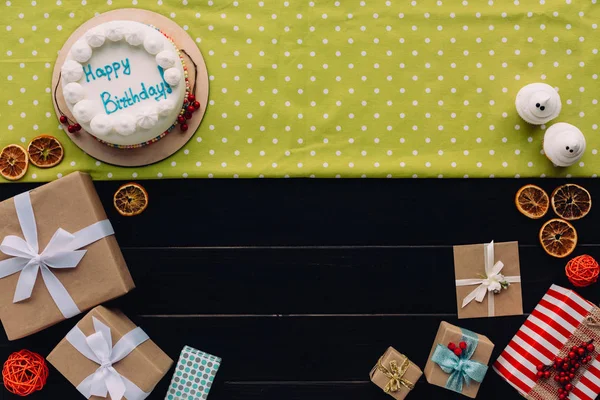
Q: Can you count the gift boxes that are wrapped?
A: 7